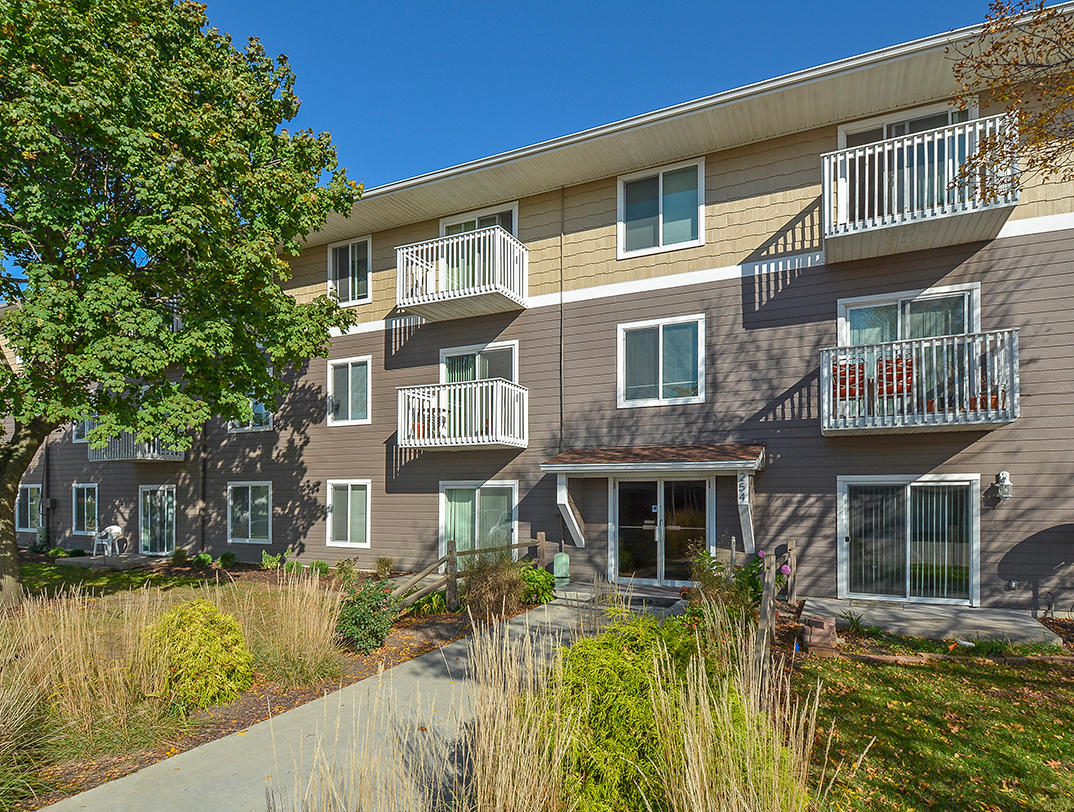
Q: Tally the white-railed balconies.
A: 5